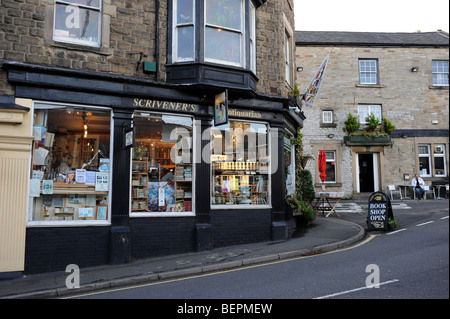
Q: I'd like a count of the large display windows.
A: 3